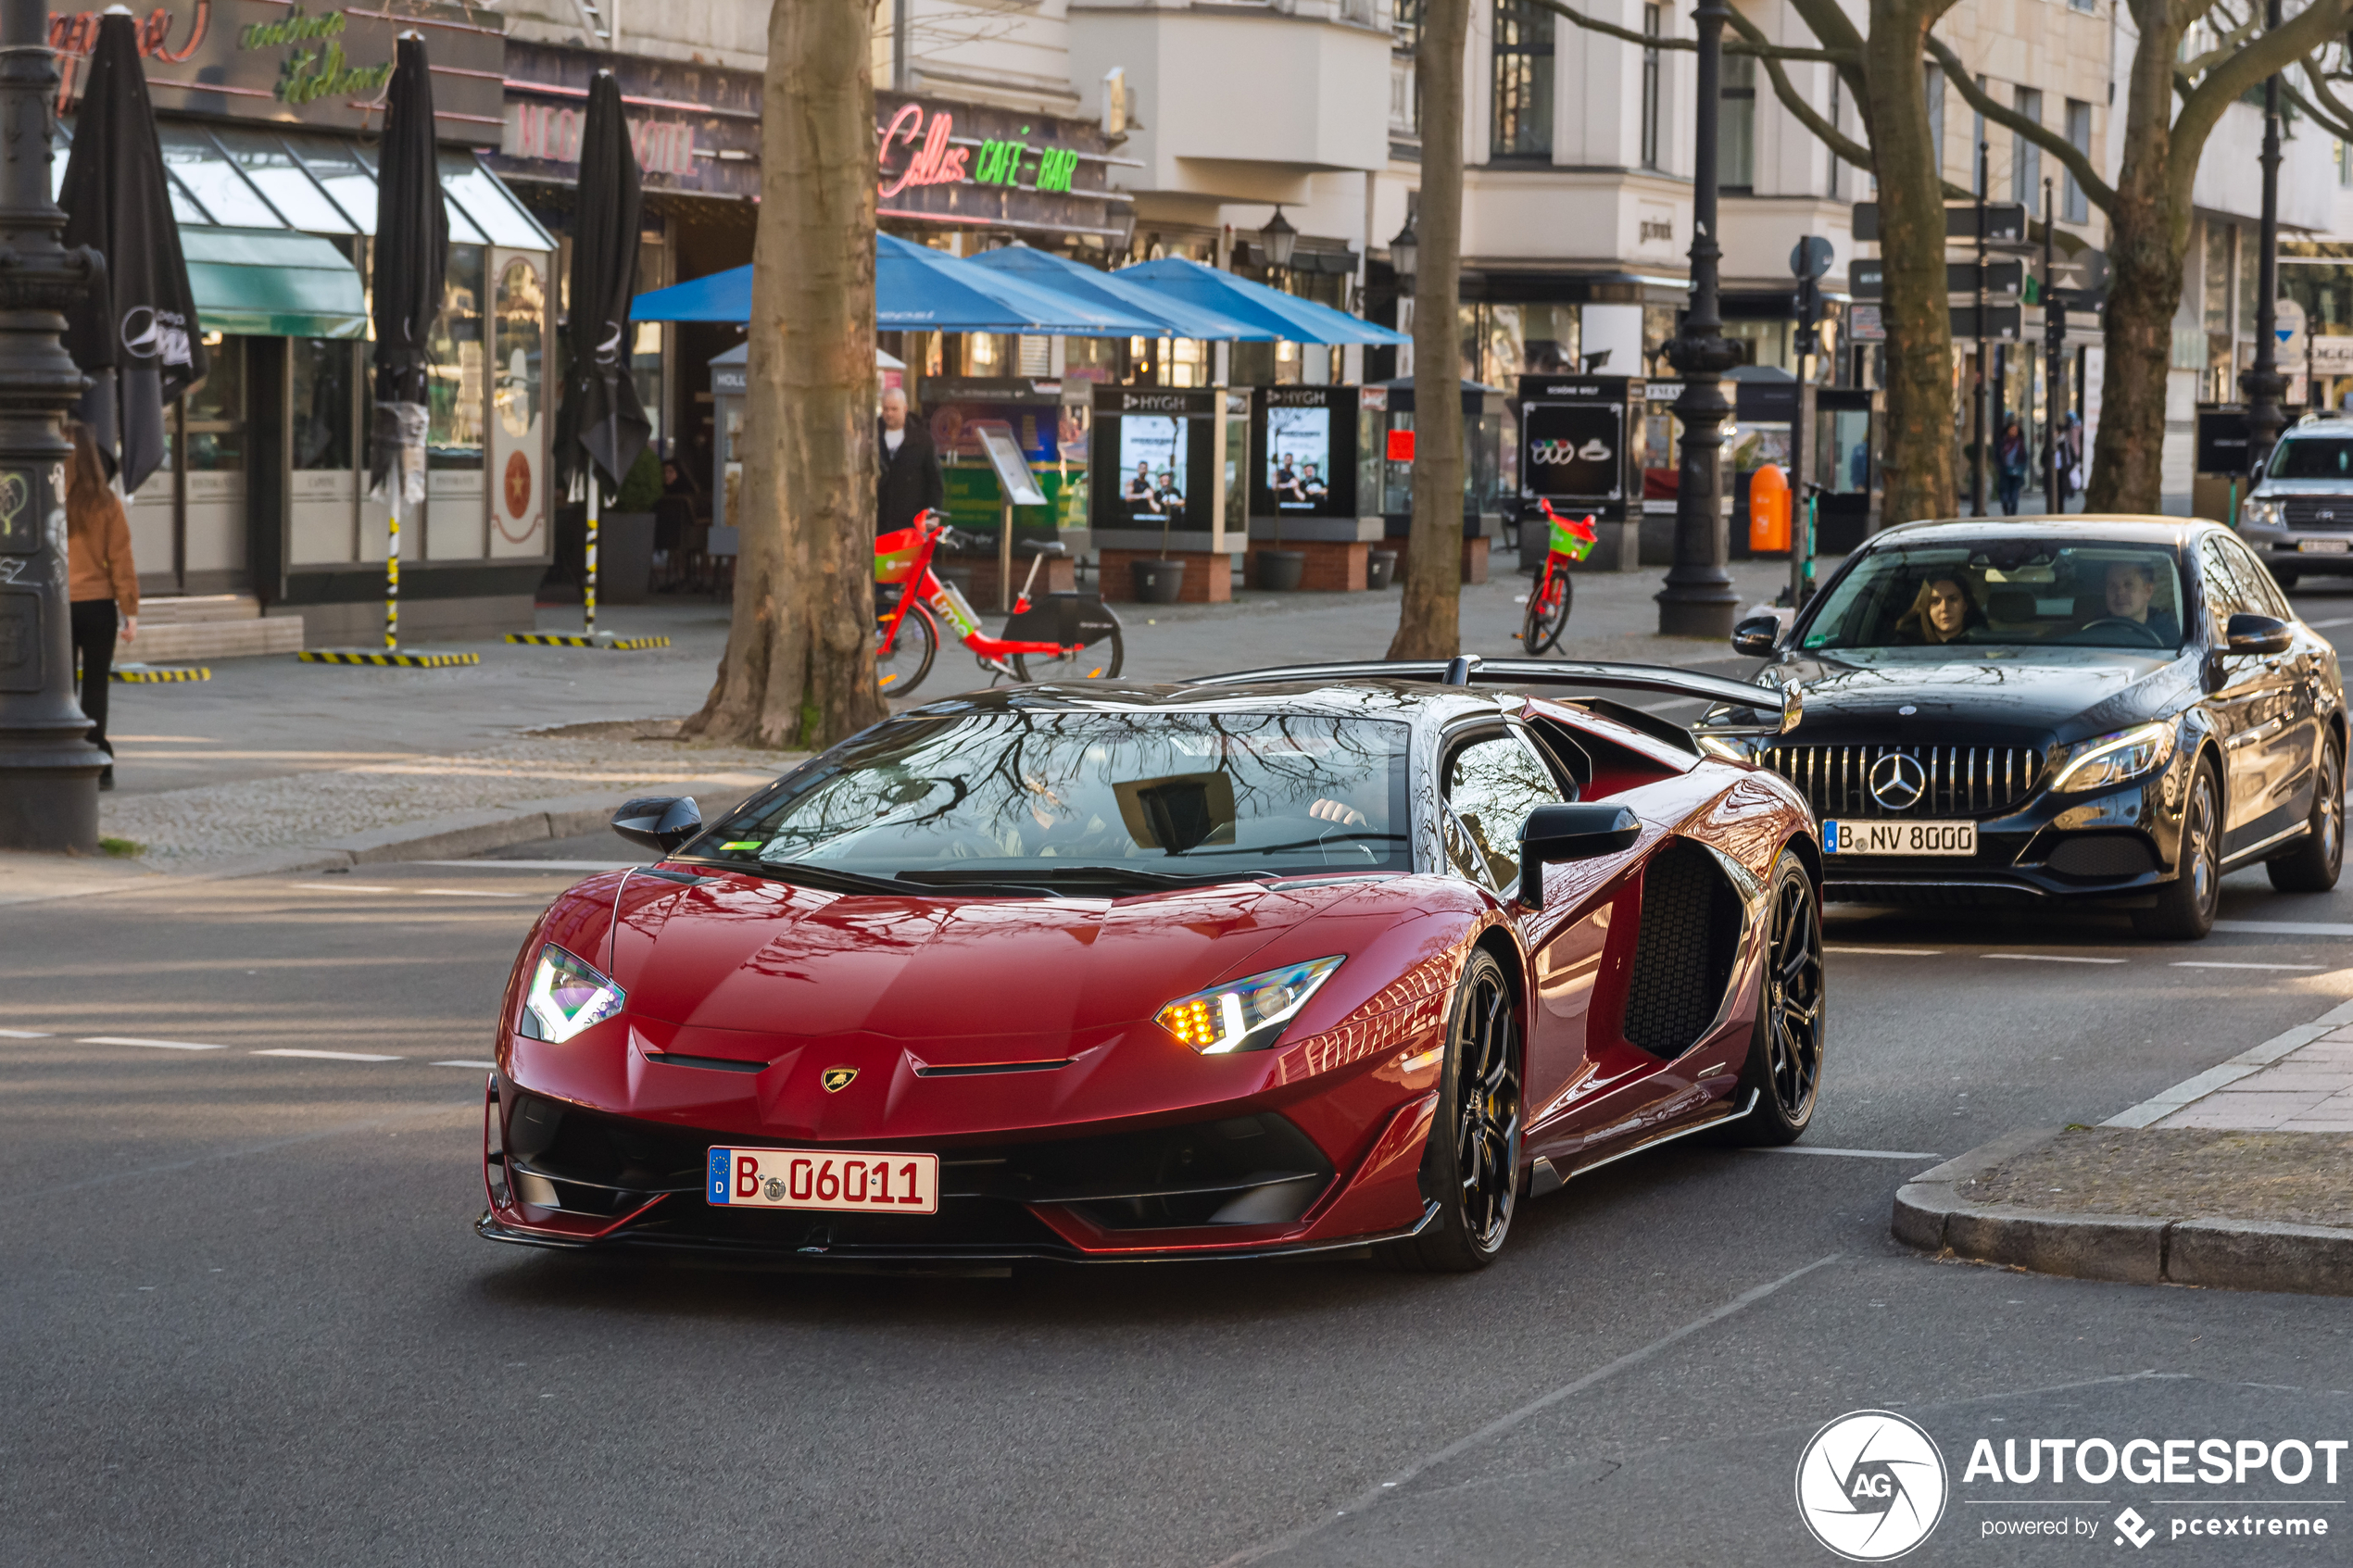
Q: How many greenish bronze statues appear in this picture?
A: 0